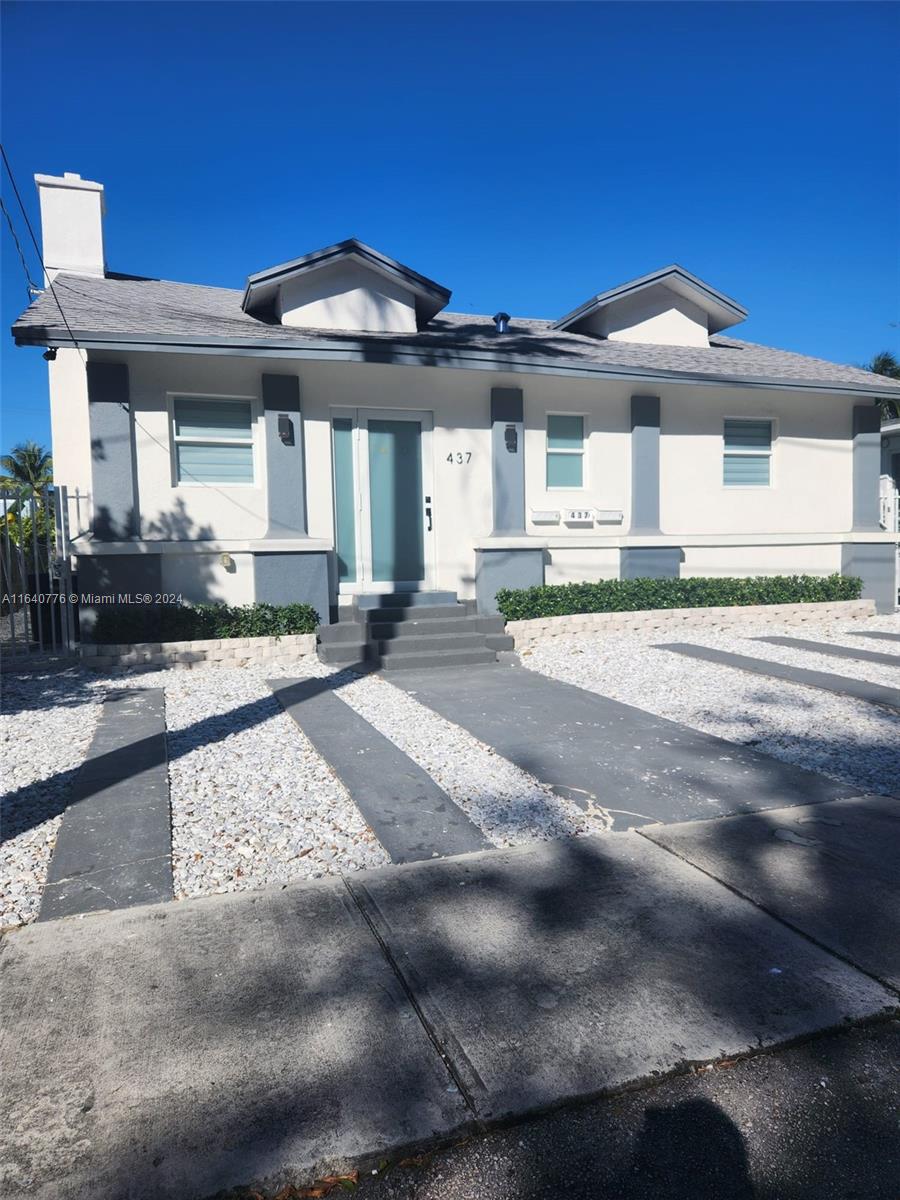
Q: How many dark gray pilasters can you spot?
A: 5